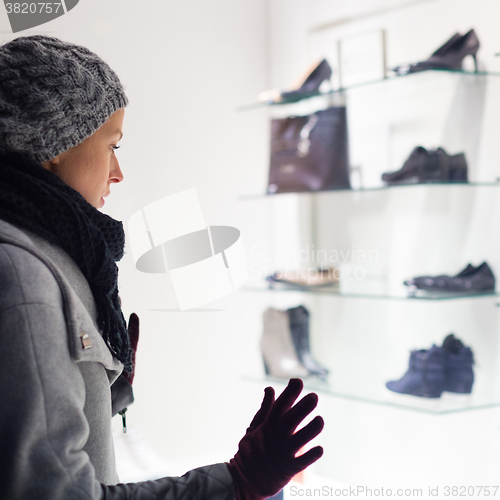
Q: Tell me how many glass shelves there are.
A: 4